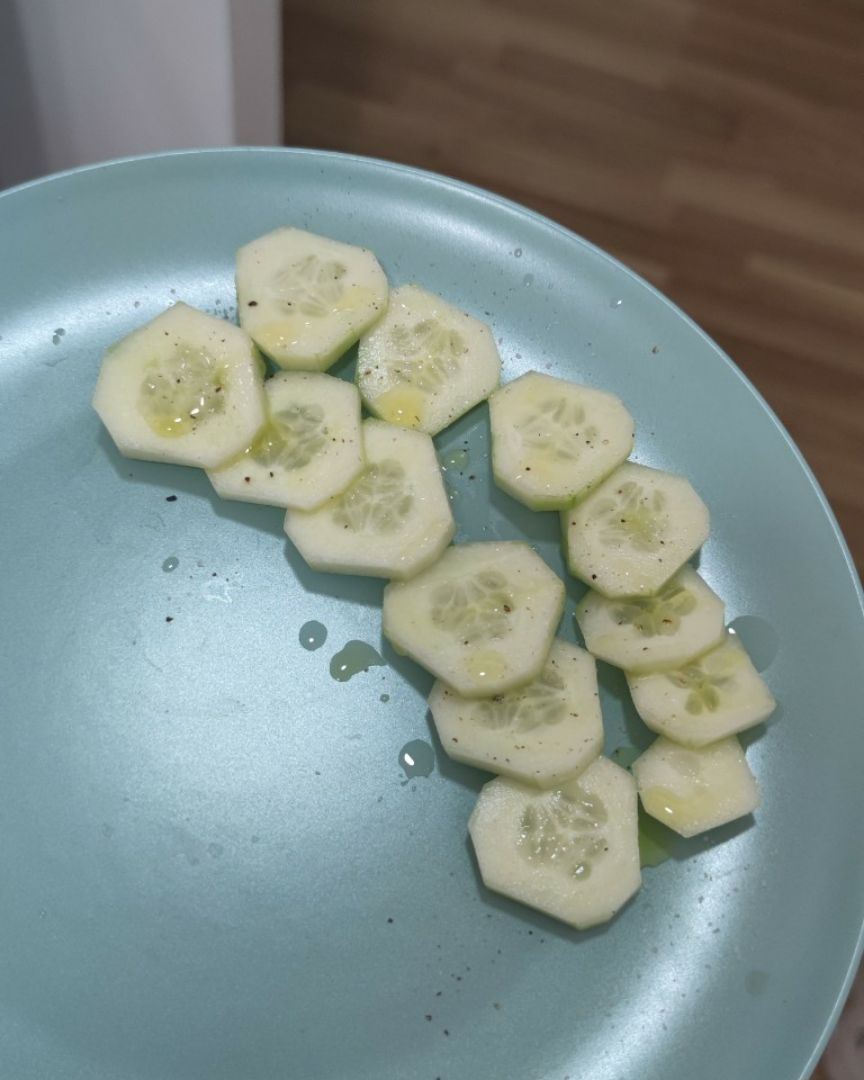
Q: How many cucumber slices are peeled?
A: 13